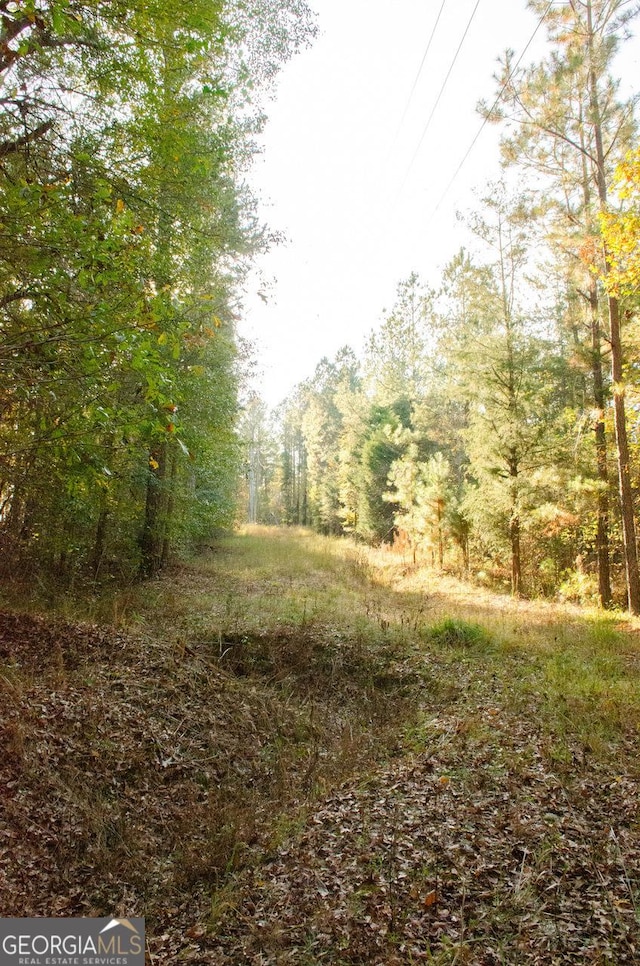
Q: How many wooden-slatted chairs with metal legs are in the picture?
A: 0